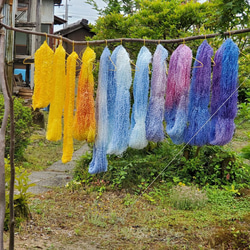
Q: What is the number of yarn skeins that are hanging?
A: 11